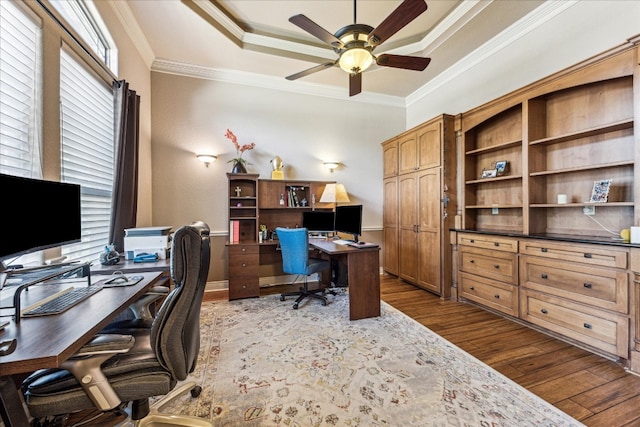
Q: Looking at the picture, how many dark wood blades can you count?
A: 5